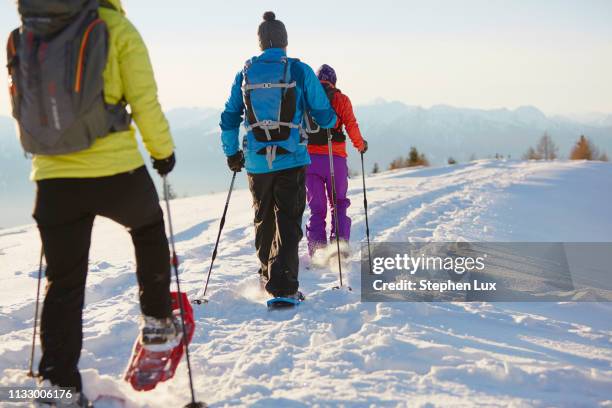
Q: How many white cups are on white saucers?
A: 0